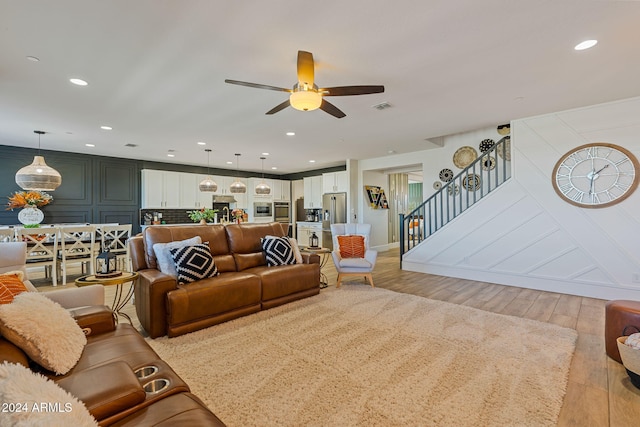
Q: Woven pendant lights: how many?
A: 4